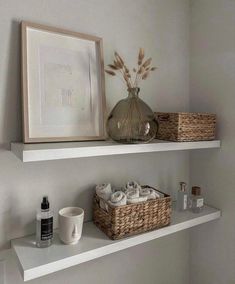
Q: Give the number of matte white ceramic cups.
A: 1